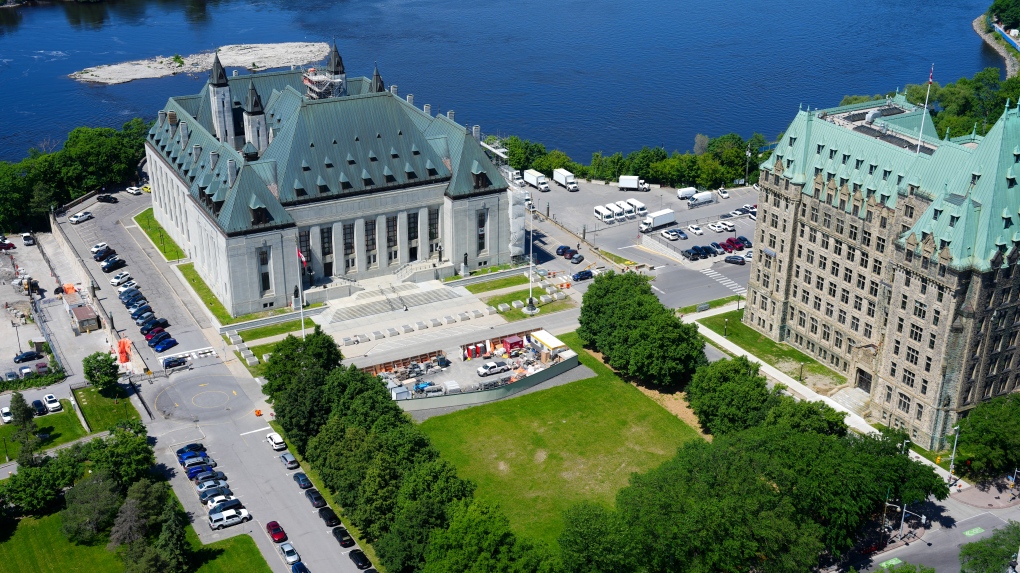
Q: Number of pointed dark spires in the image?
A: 4